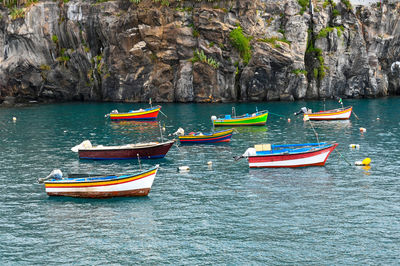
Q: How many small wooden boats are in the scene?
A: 7